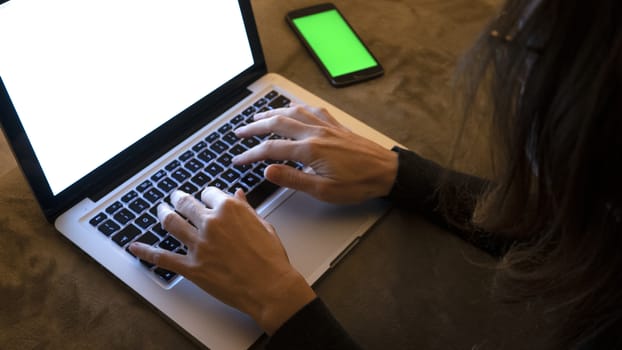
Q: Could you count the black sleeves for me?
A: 2